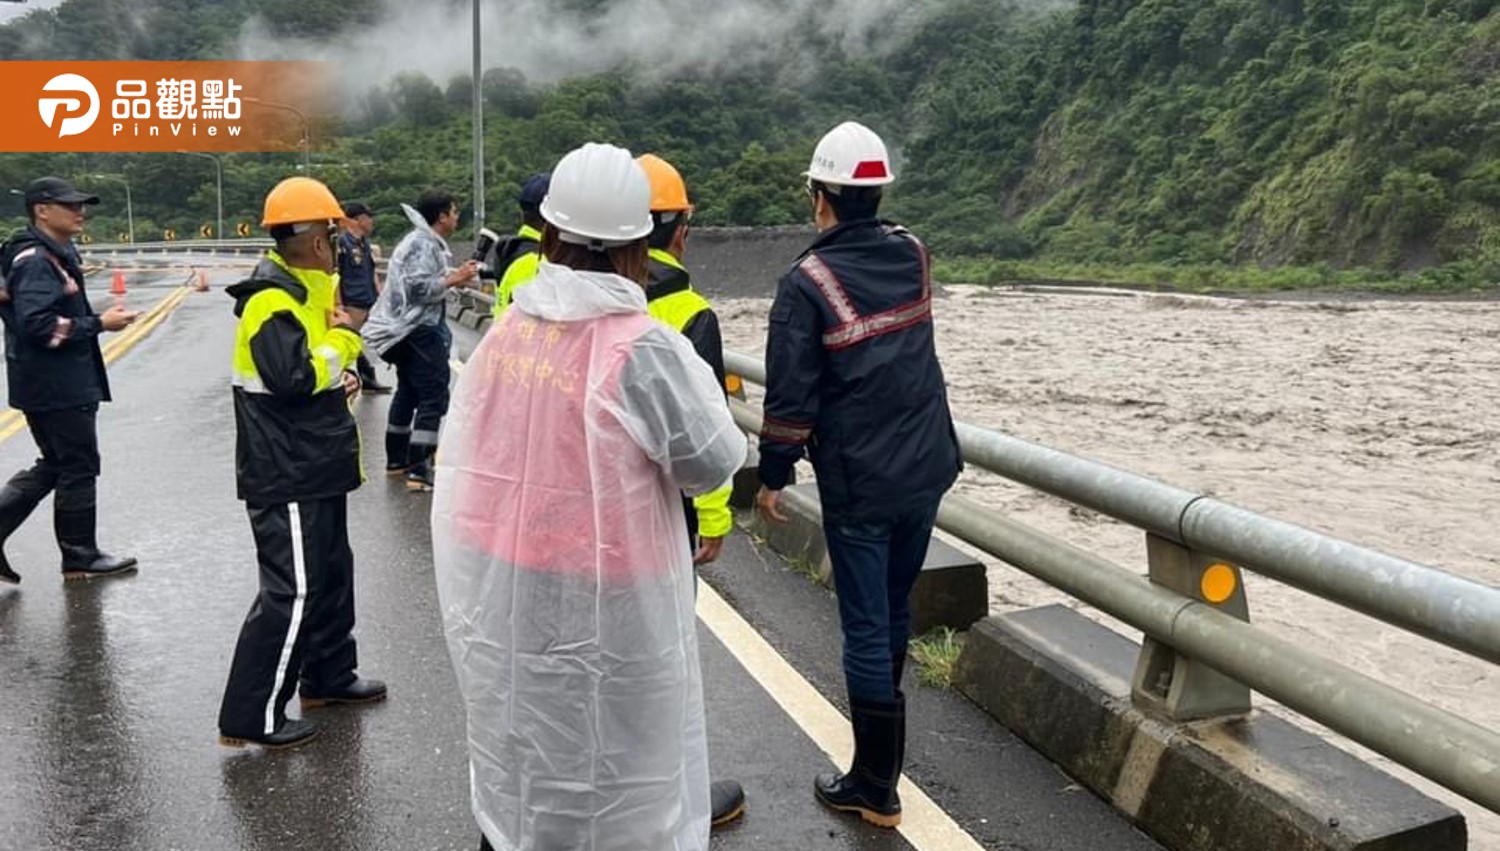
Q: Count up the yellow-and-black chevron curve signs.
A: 5